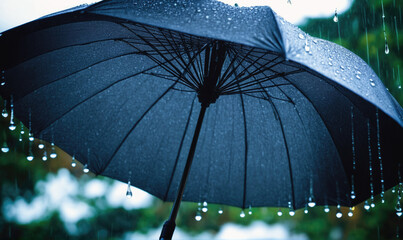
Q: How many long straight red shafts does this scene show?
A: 0